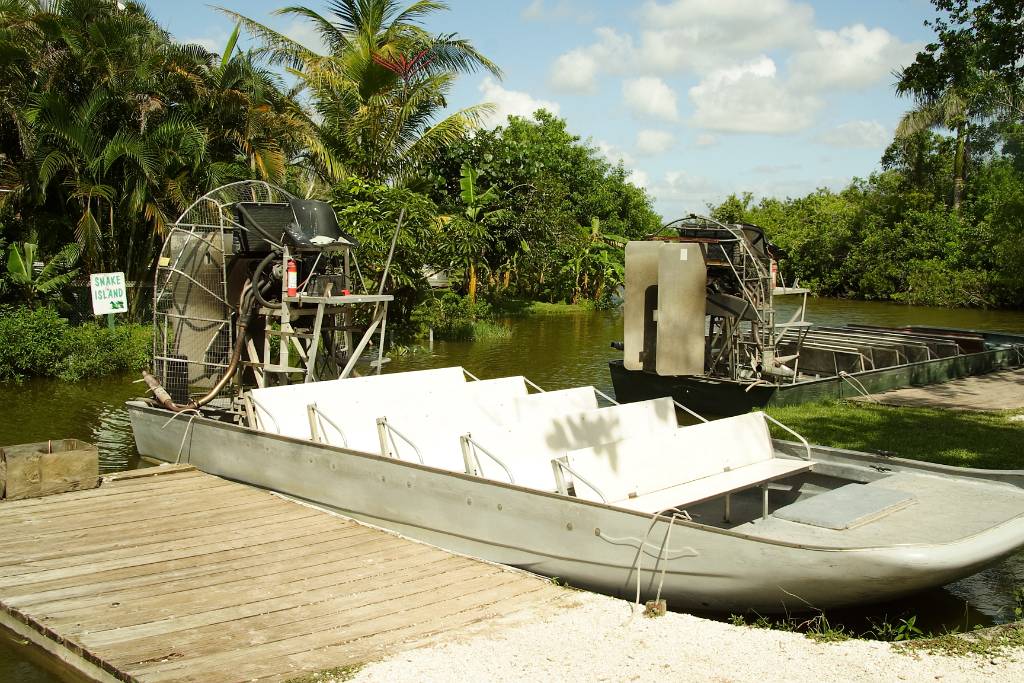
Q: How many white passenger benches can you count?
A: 5